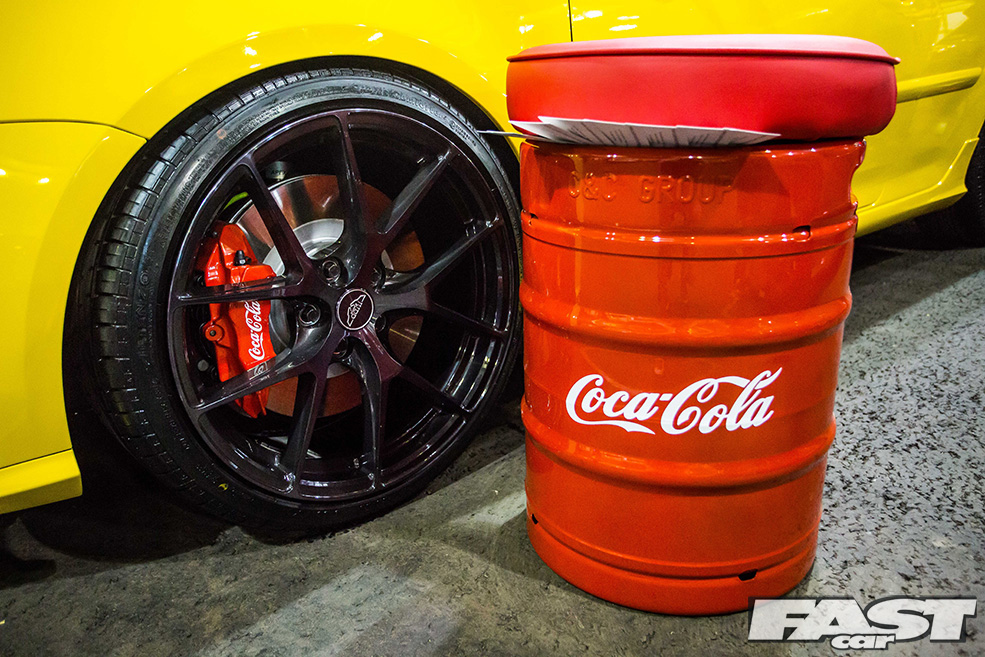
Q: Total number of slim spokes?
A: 10